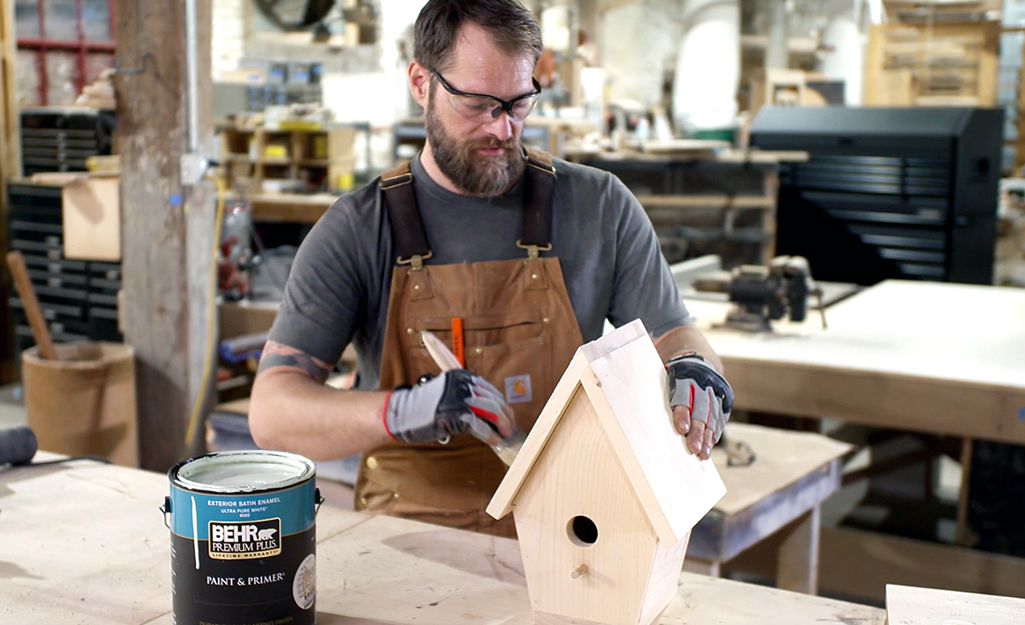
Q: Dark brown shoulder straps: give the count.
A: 2